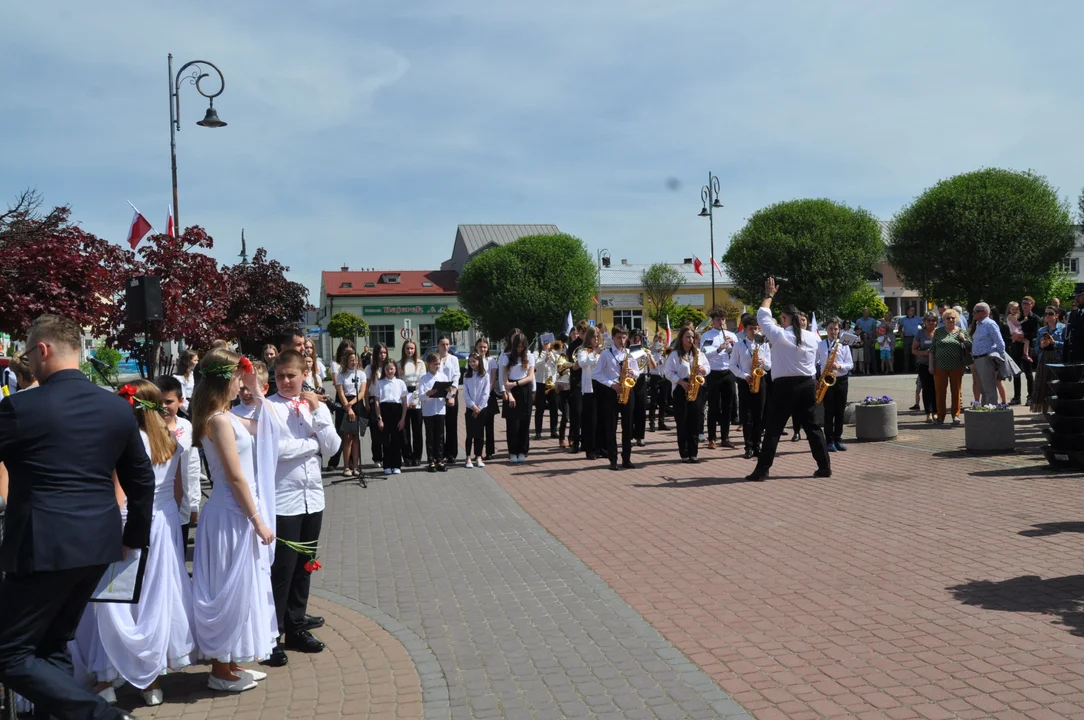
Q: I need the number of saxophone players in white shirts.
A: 4